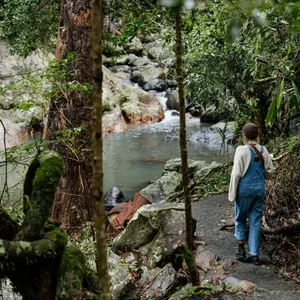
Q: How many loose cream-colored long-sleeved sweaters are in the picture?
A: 1